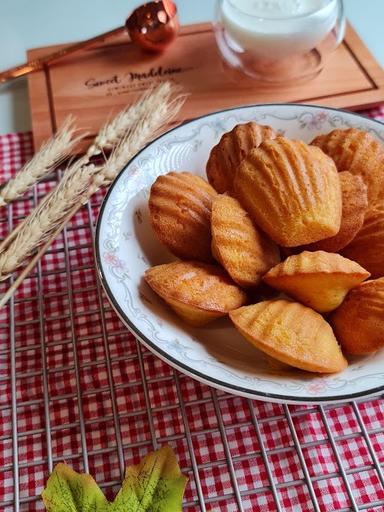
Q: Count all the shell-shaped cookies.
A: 11